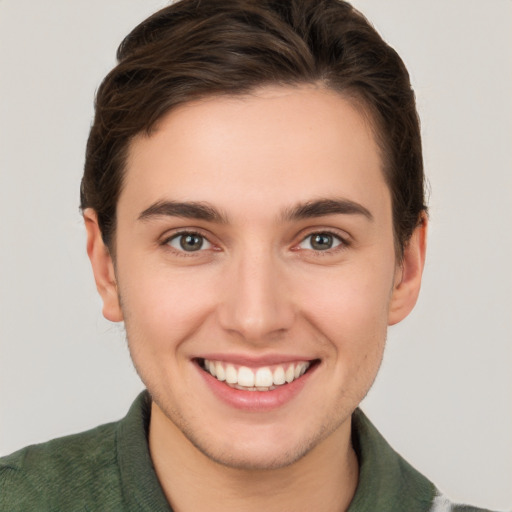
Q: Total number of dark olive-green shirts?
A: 1